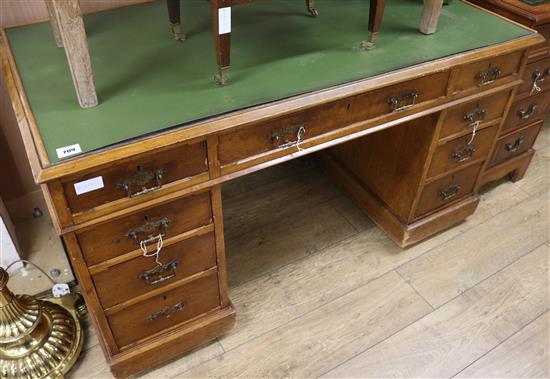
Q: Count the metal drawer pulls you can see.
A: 13